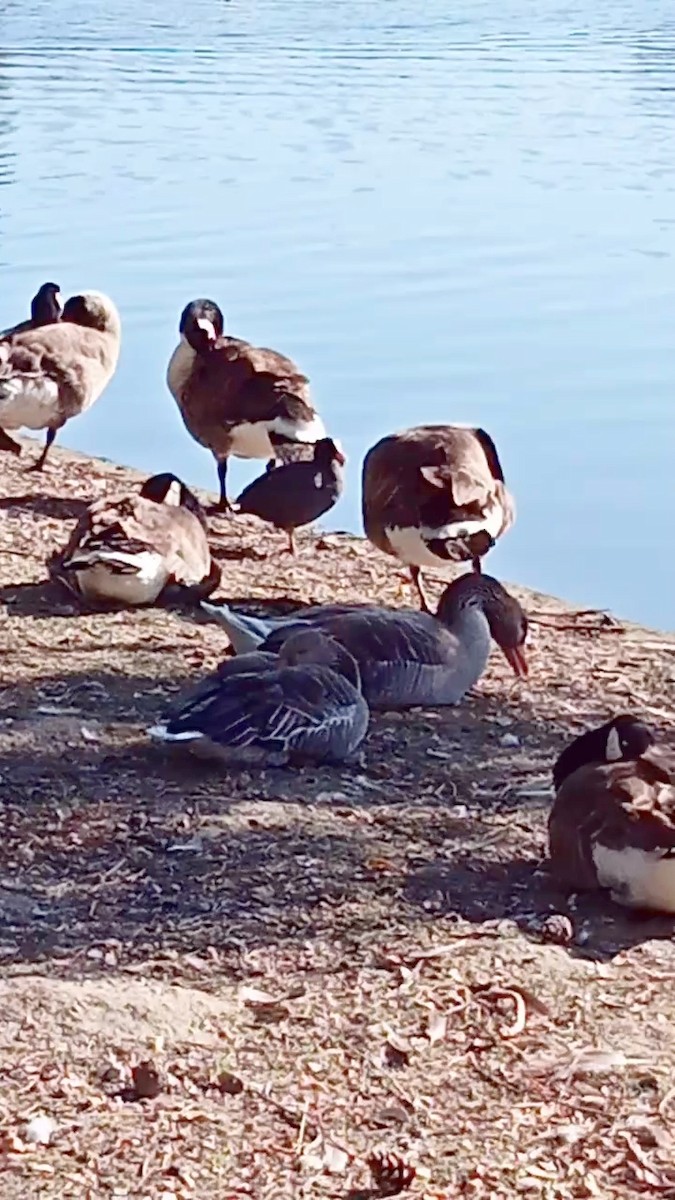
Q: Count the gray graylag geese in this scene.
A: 2